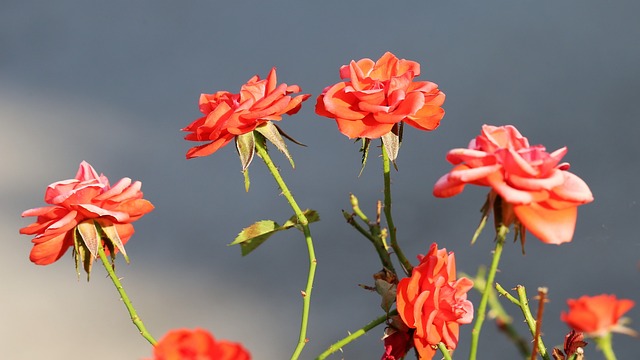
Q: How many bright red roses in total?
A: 7